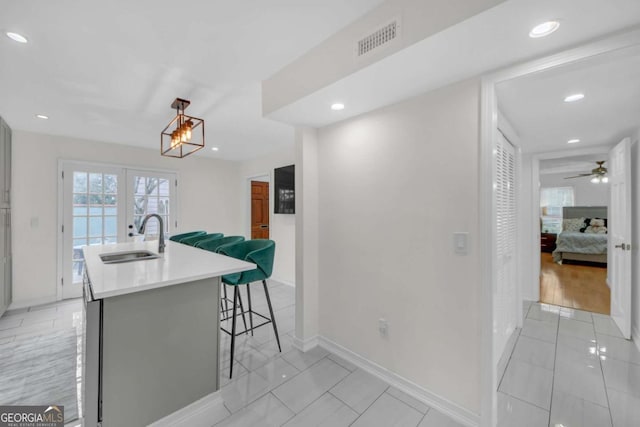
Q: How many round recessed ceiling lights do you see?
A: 7